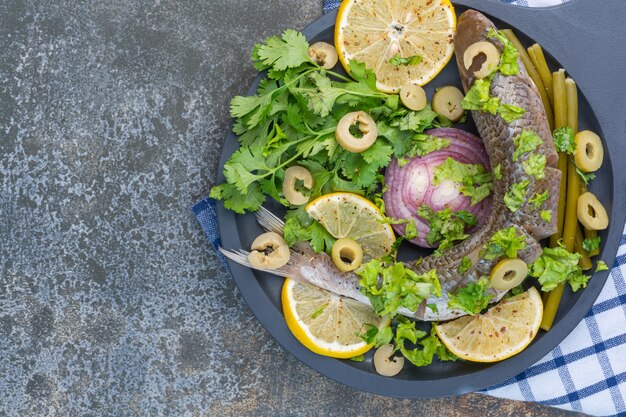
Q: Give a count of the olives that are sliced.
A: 12